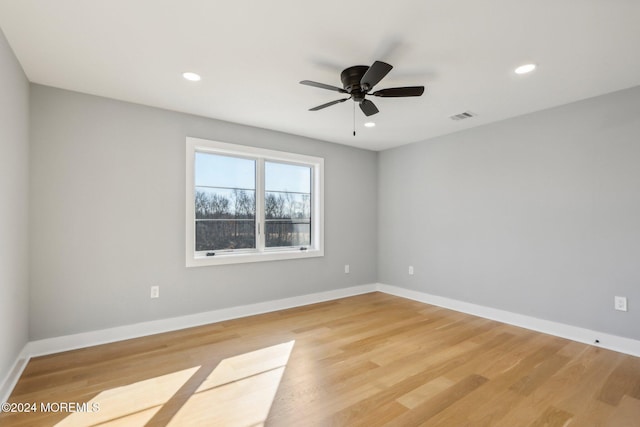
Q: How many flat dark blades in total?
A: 5